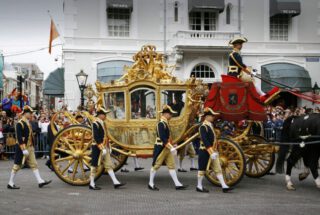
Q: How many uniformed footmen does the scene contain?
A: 4